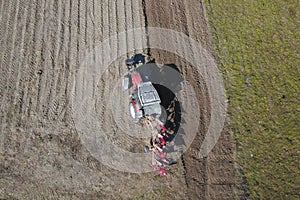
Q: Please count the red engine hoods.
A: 1